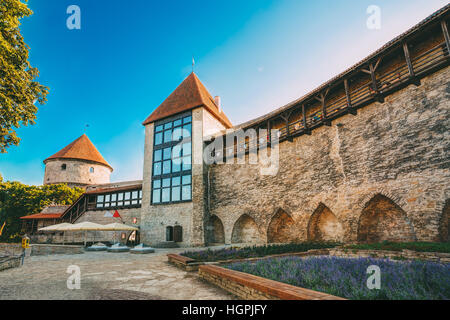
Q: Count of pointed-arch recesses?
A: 6